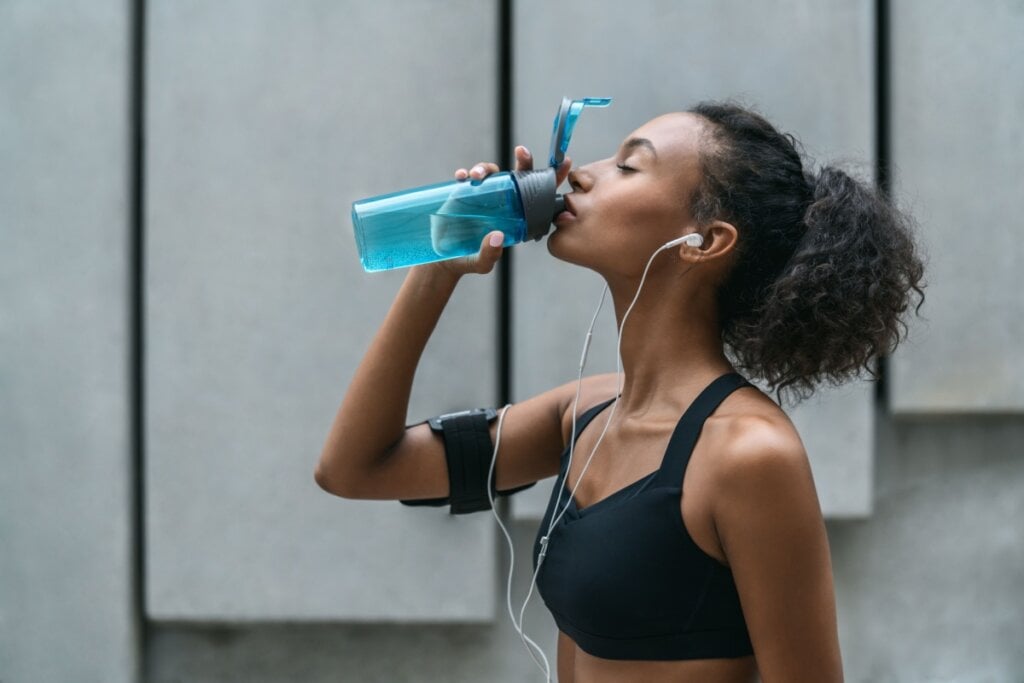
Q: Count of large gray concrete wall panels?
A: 4